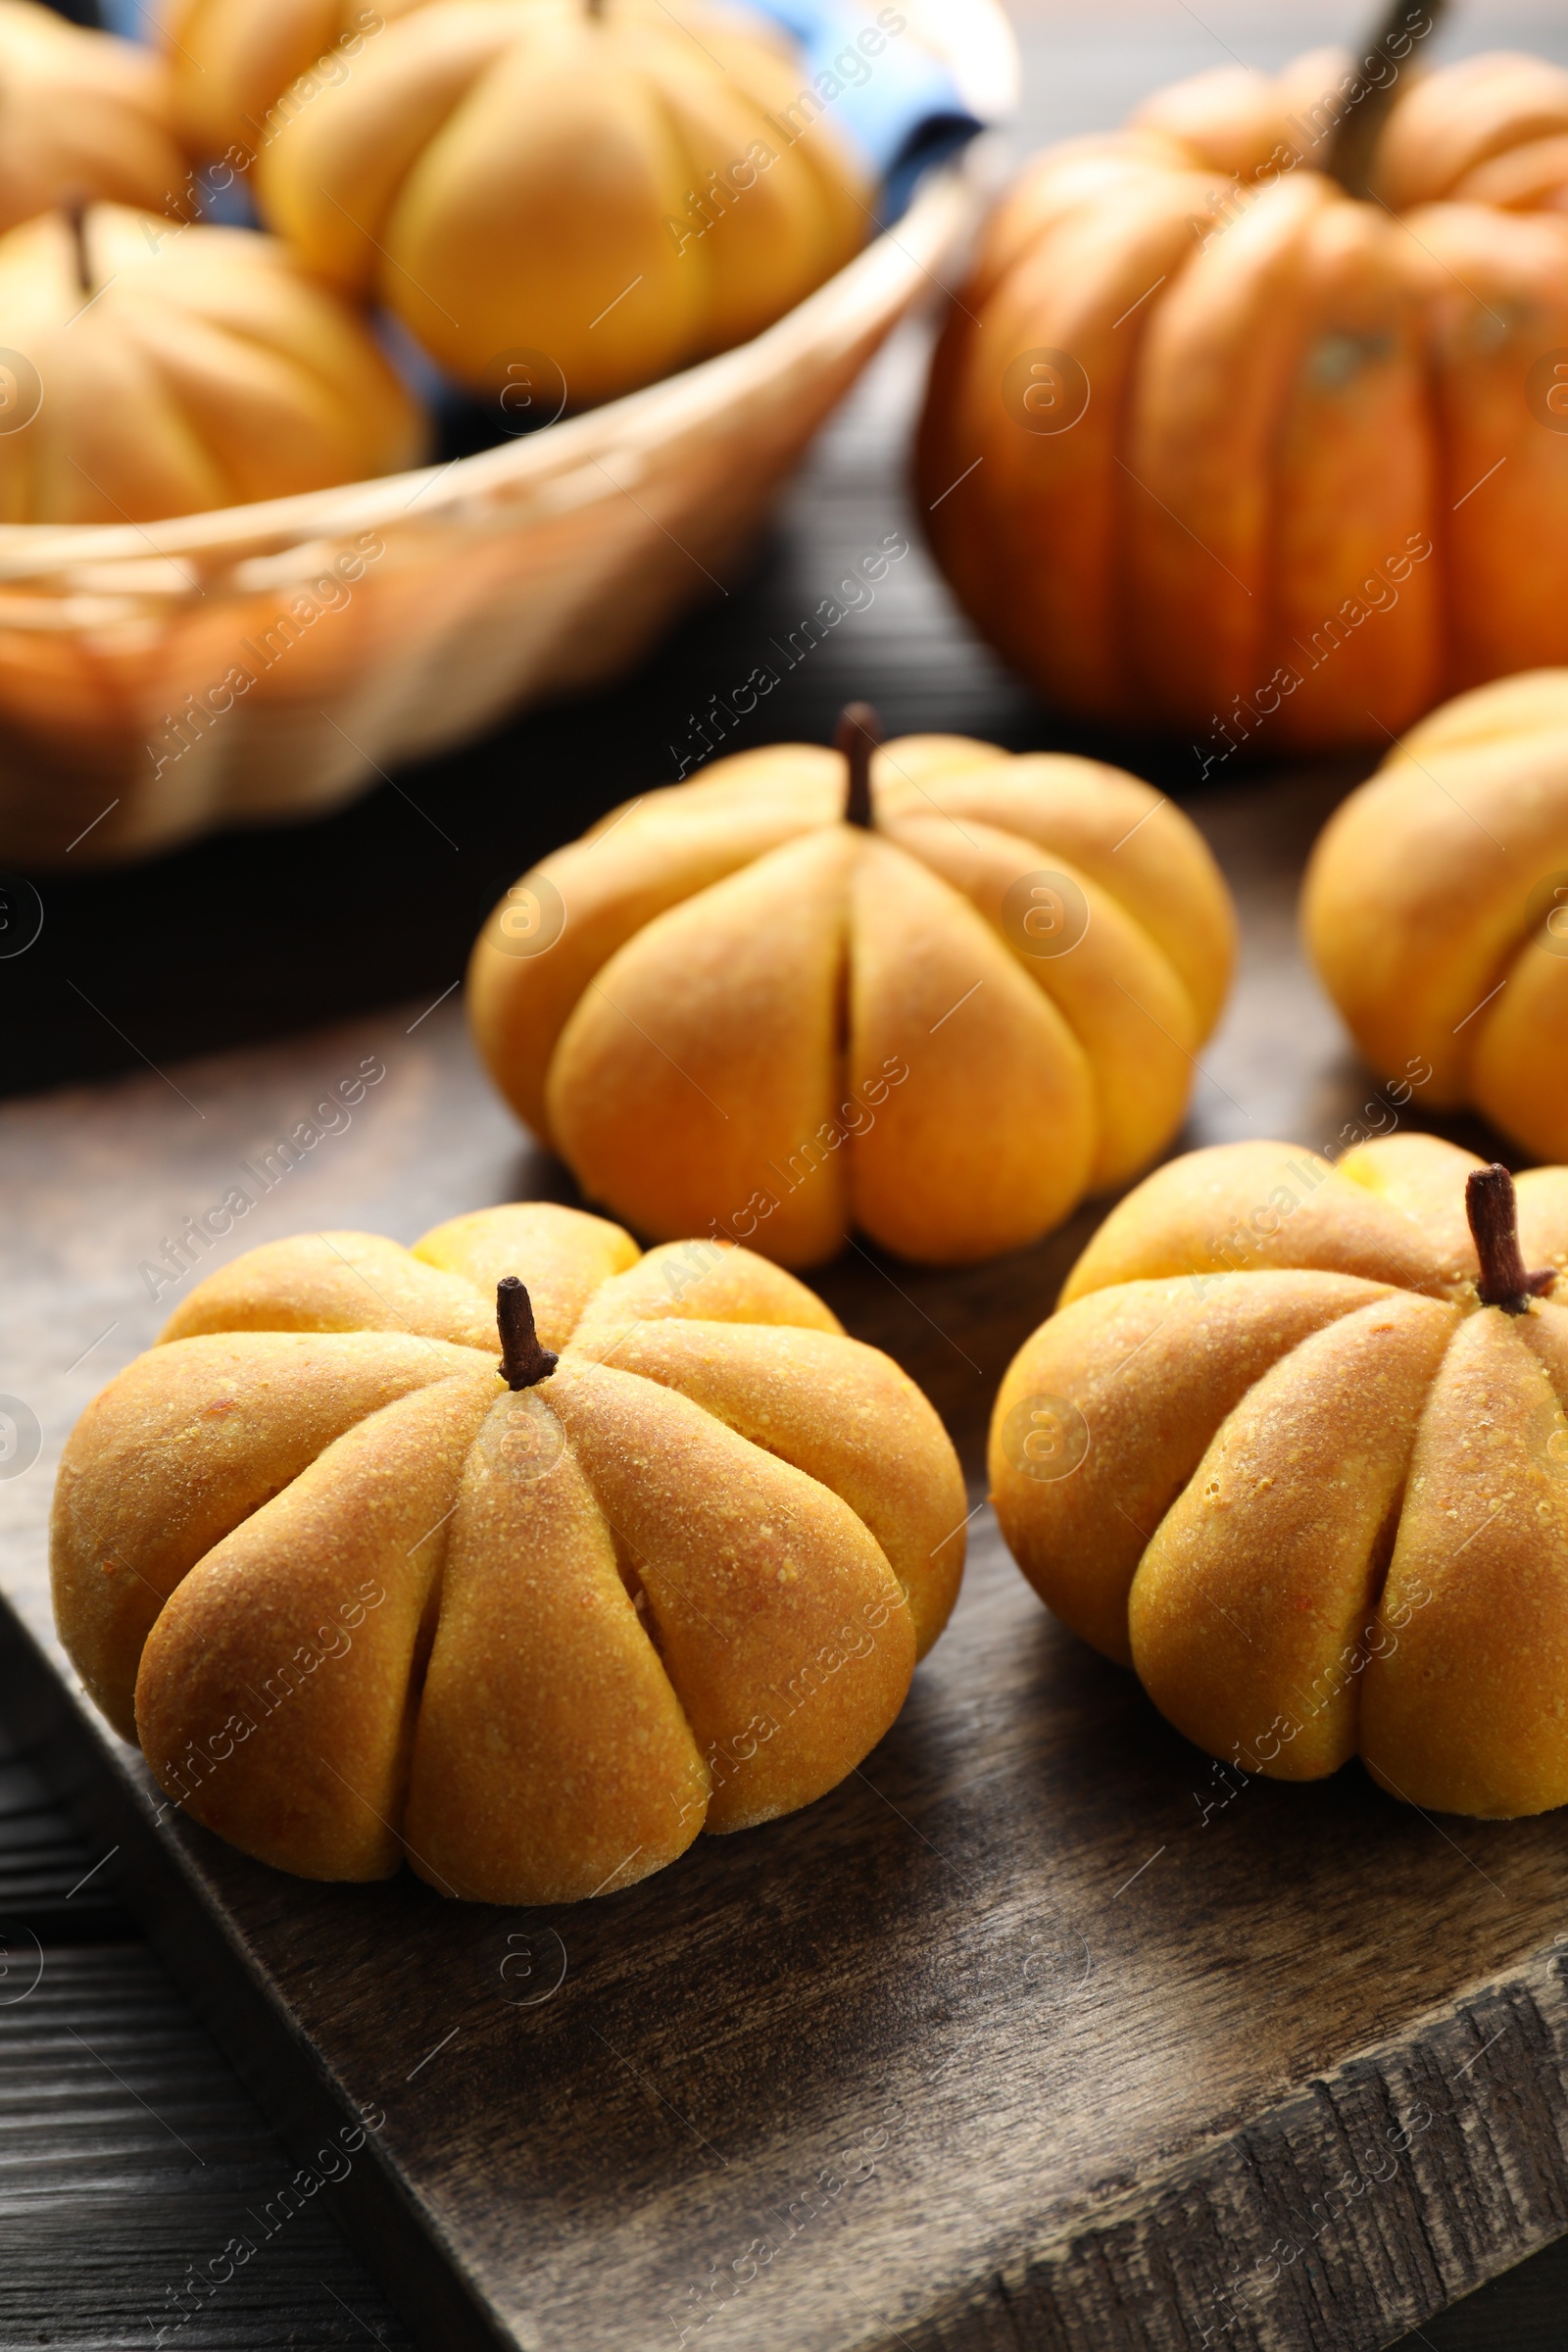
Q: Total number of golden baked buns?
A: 8